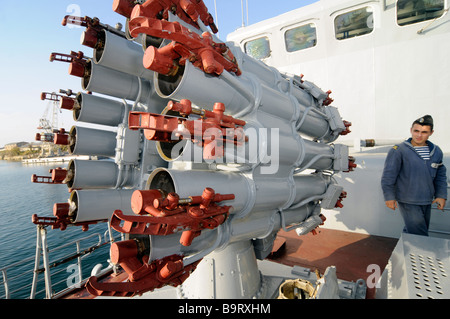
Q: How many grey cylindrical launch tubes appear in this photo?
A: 12